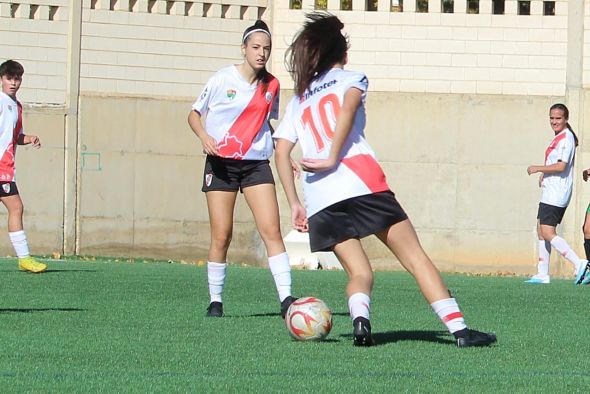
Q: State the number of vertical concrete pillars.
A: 3